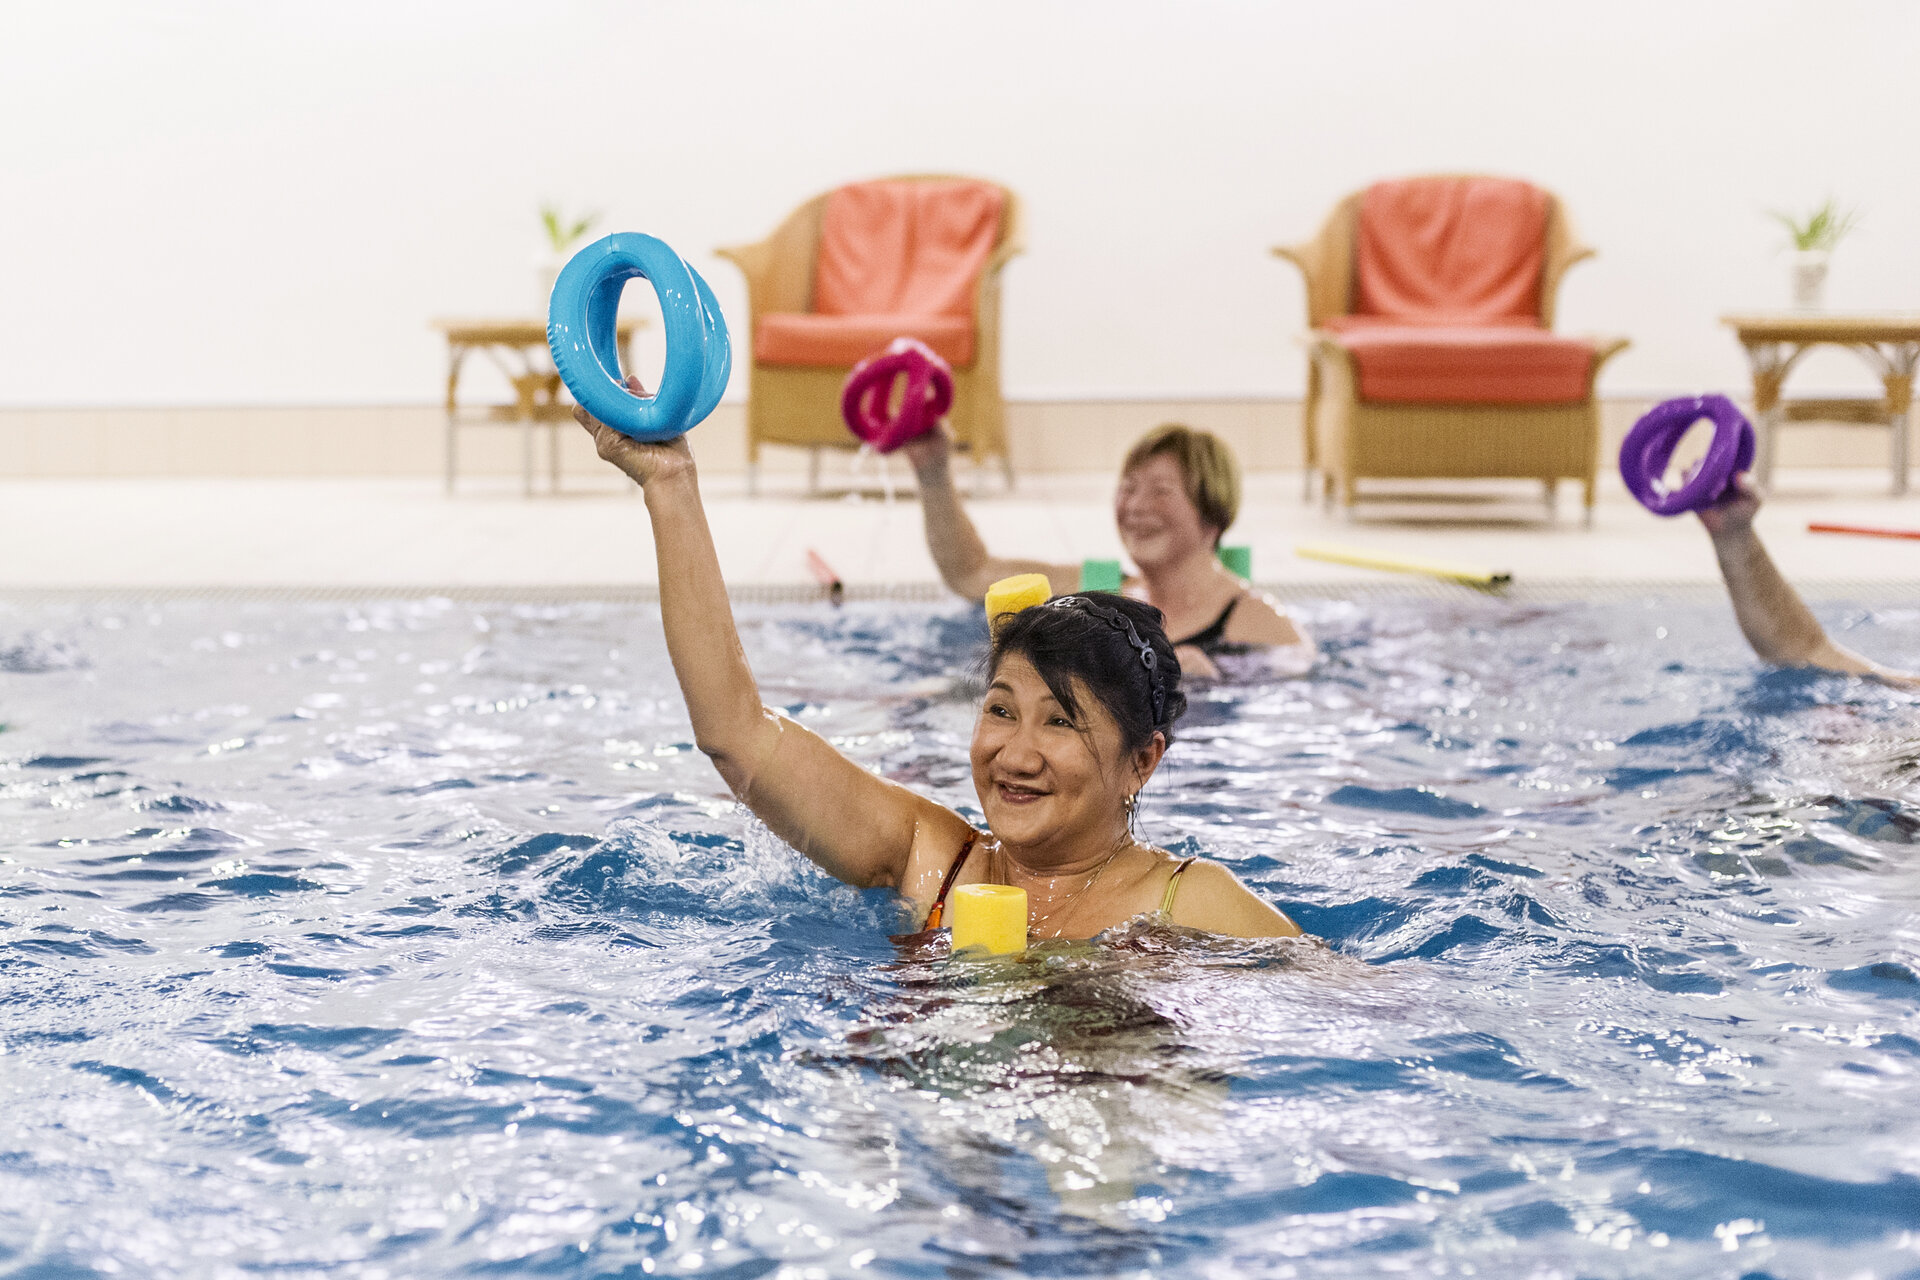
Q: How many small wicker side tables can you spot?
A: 2